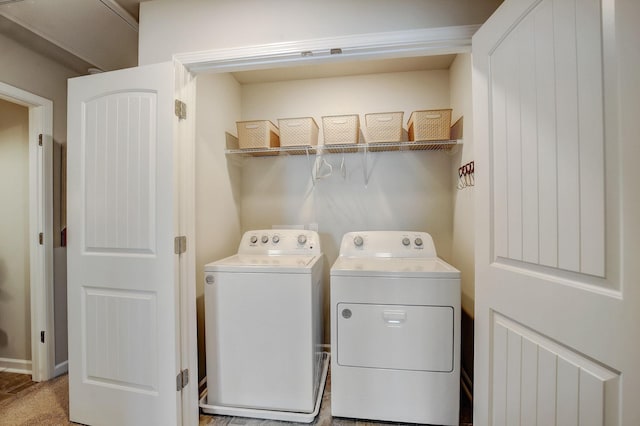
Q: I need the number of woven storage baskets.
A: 5